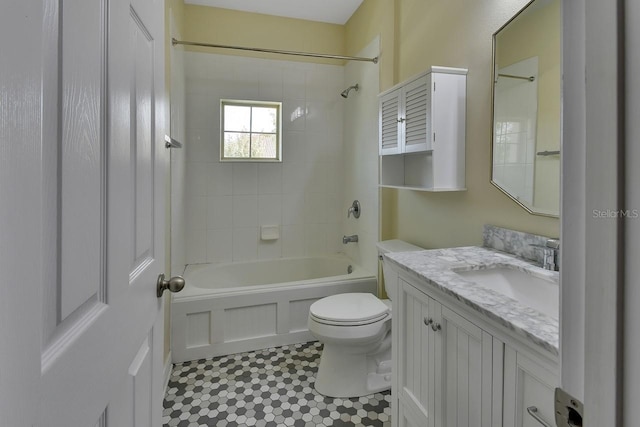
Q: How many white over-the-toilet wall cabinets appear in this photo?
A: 1